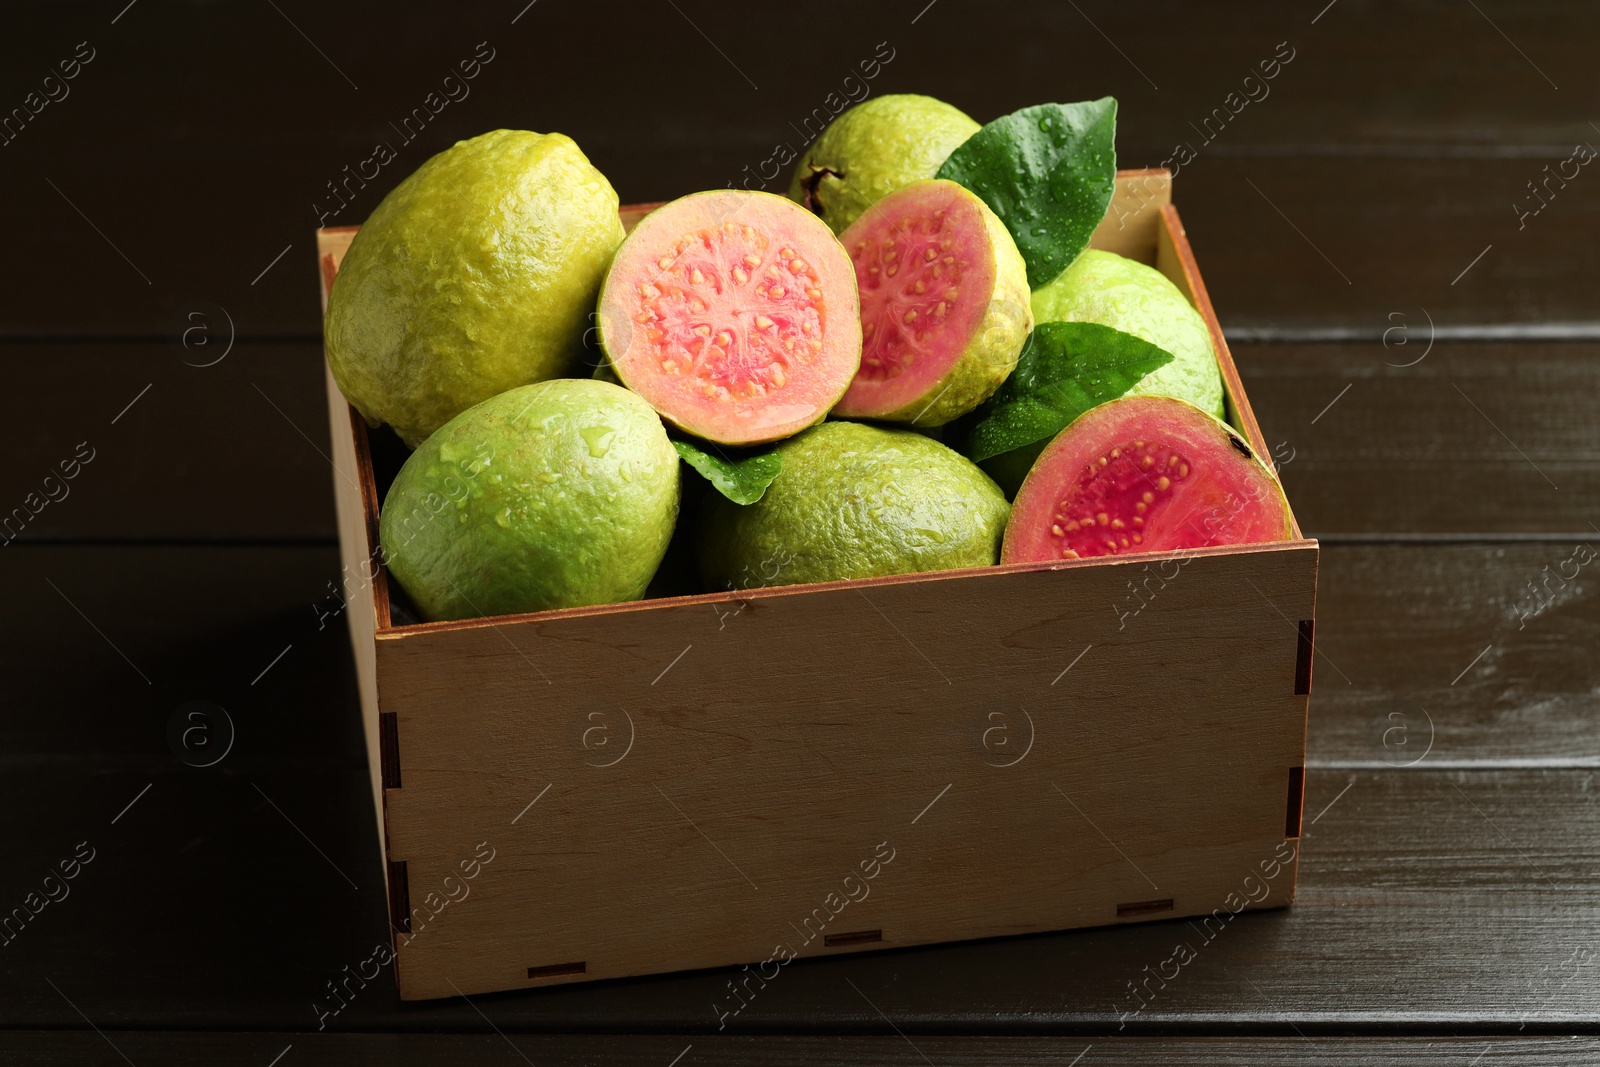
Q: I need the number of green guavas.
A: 5